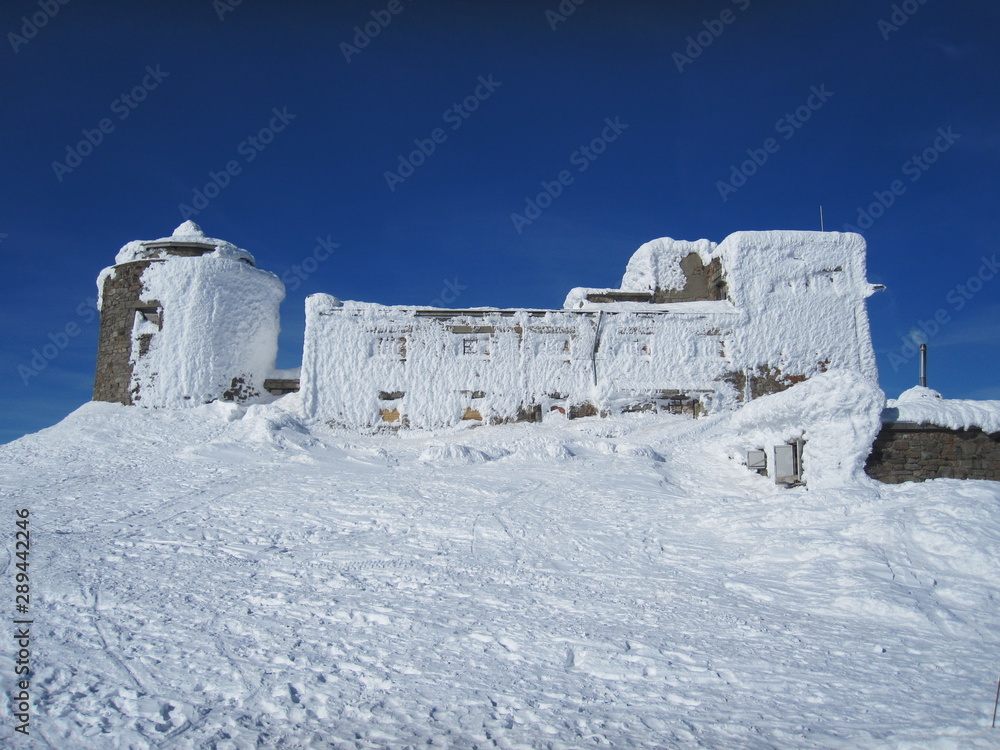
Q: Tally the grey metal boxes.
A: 2